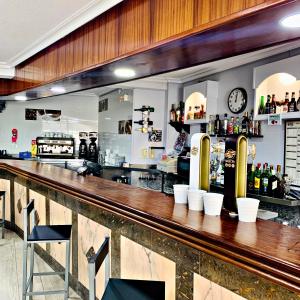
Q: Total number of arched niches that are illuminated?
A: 2